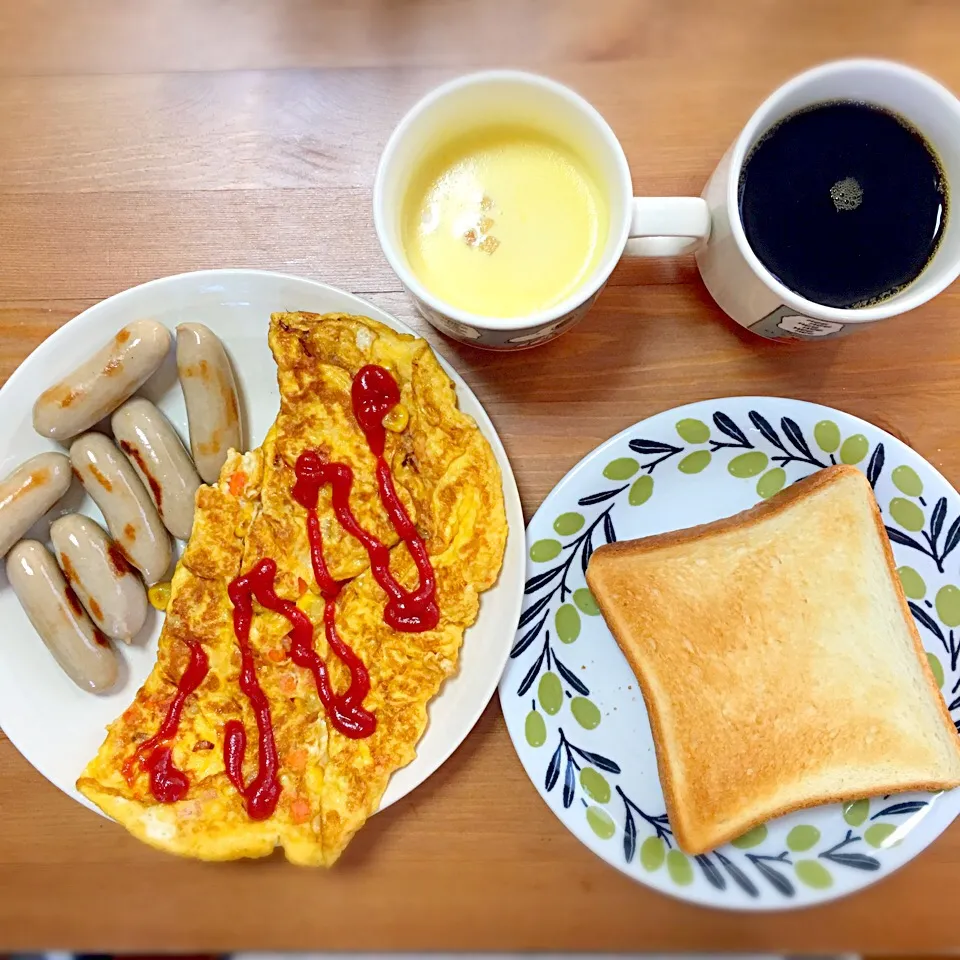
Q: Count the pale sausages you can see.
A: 7